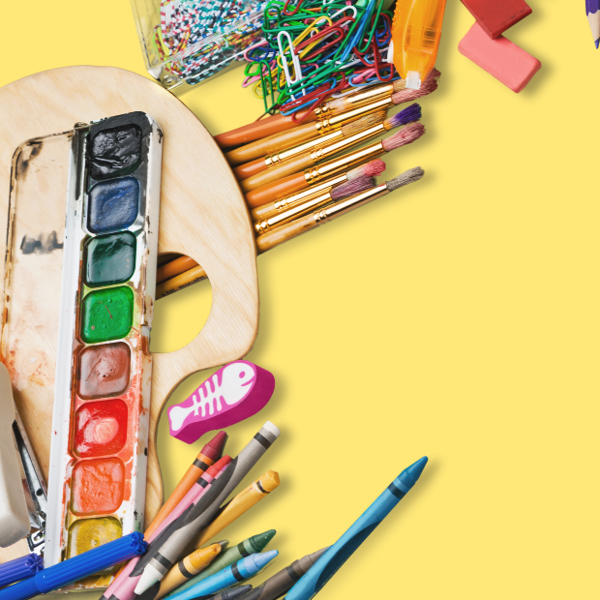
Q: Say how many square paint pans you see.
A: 8